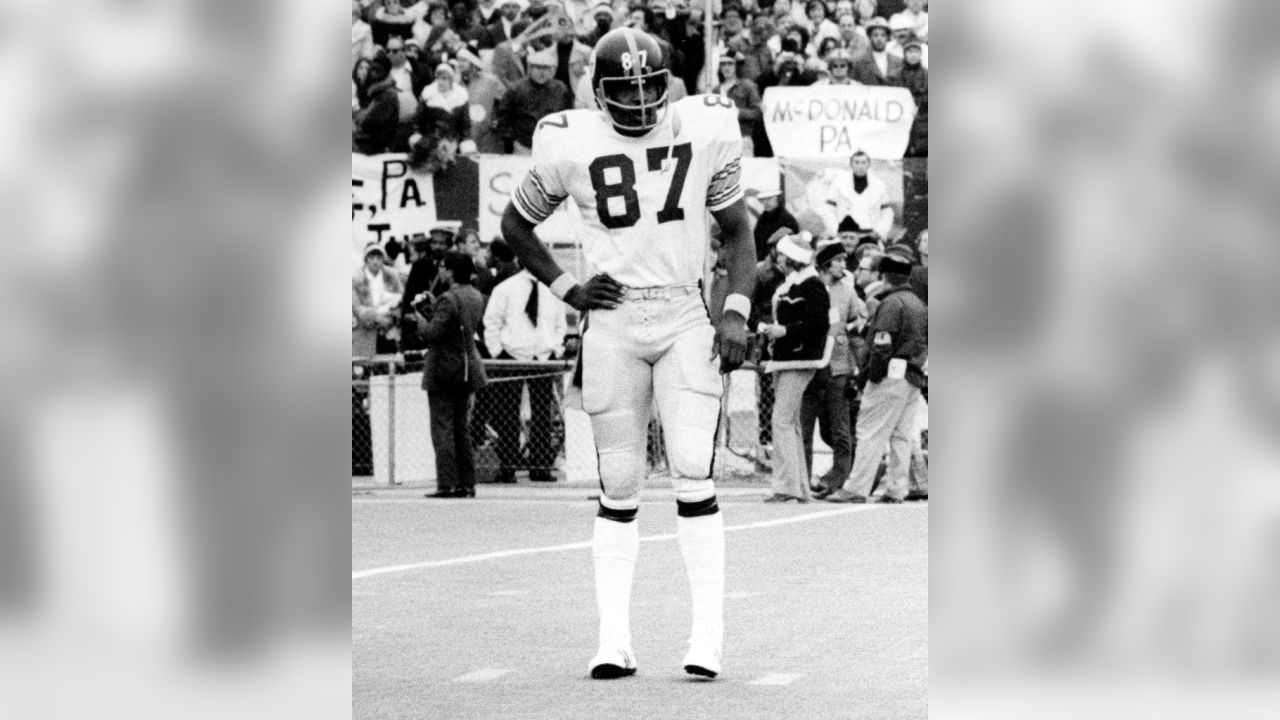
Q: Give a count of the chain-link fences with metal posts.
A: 1